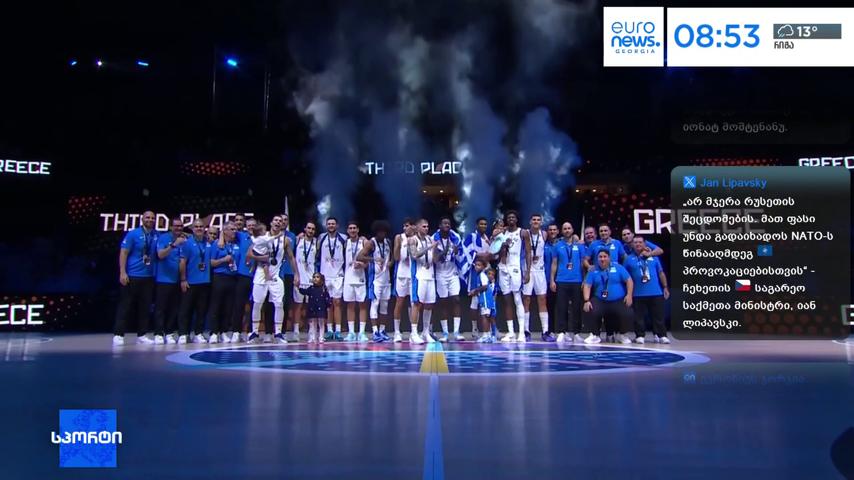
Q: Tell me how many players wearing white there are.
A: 11